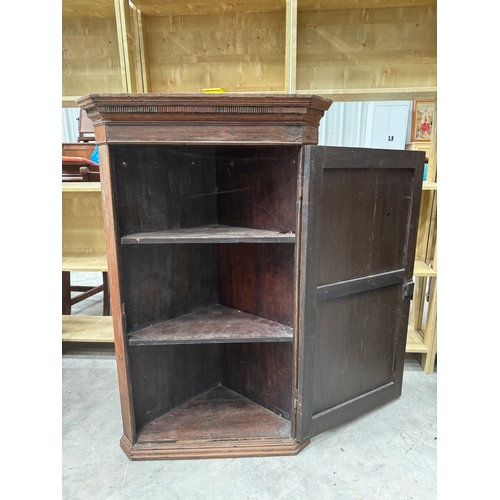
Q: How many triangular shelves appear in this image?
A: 3